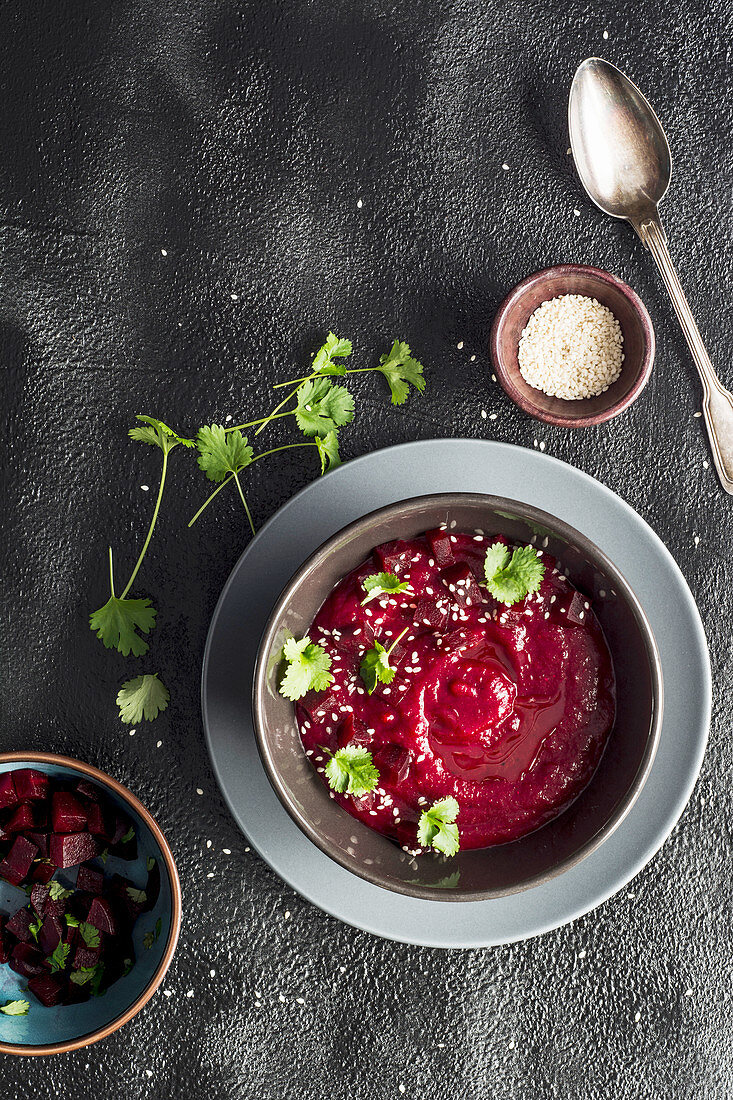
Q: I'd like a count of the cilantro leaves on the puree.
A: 6